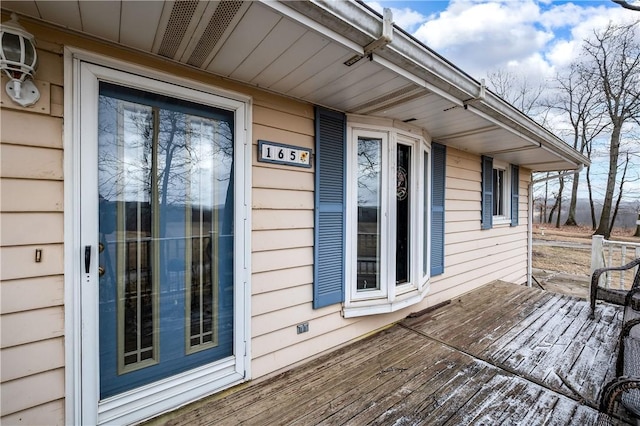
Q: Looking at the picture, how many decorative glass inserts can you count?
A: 2